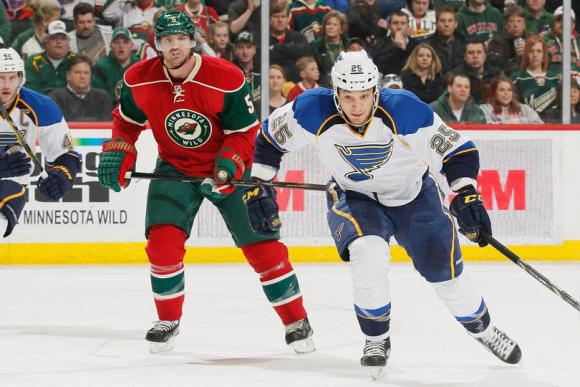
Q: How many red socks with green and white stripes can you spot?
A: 2